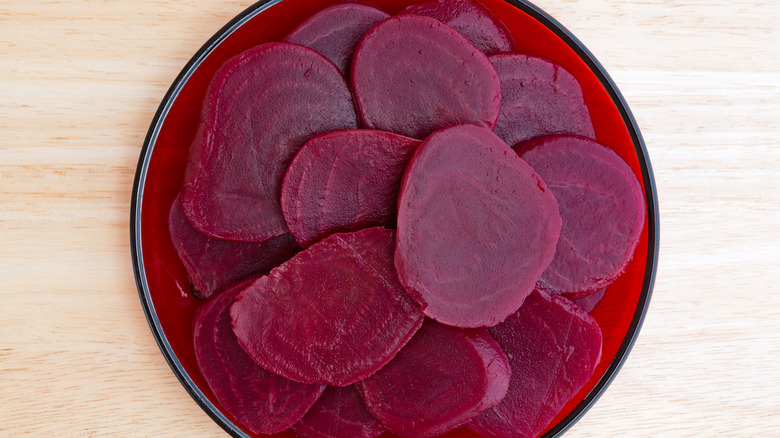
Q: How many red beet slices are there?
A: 15